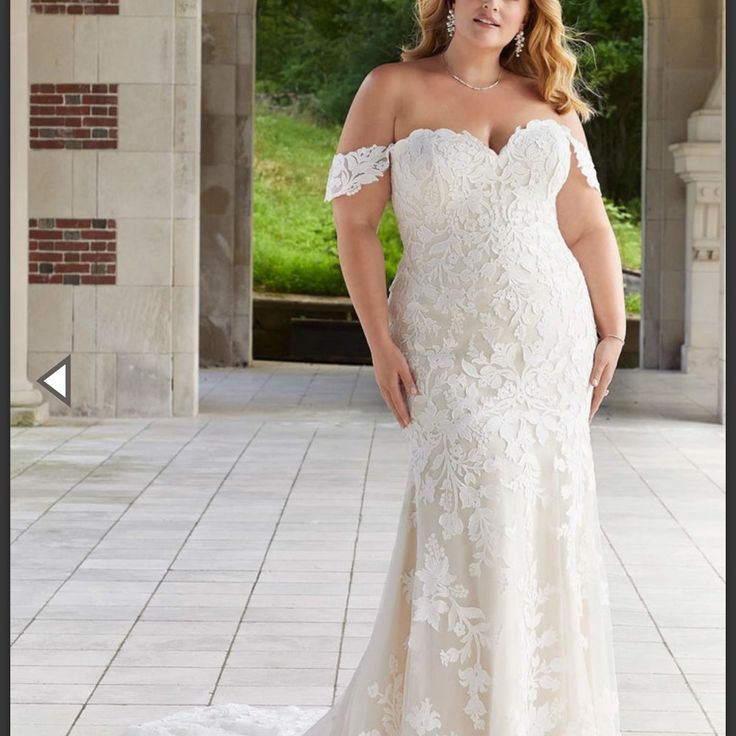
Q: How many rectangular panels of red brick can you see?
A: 3